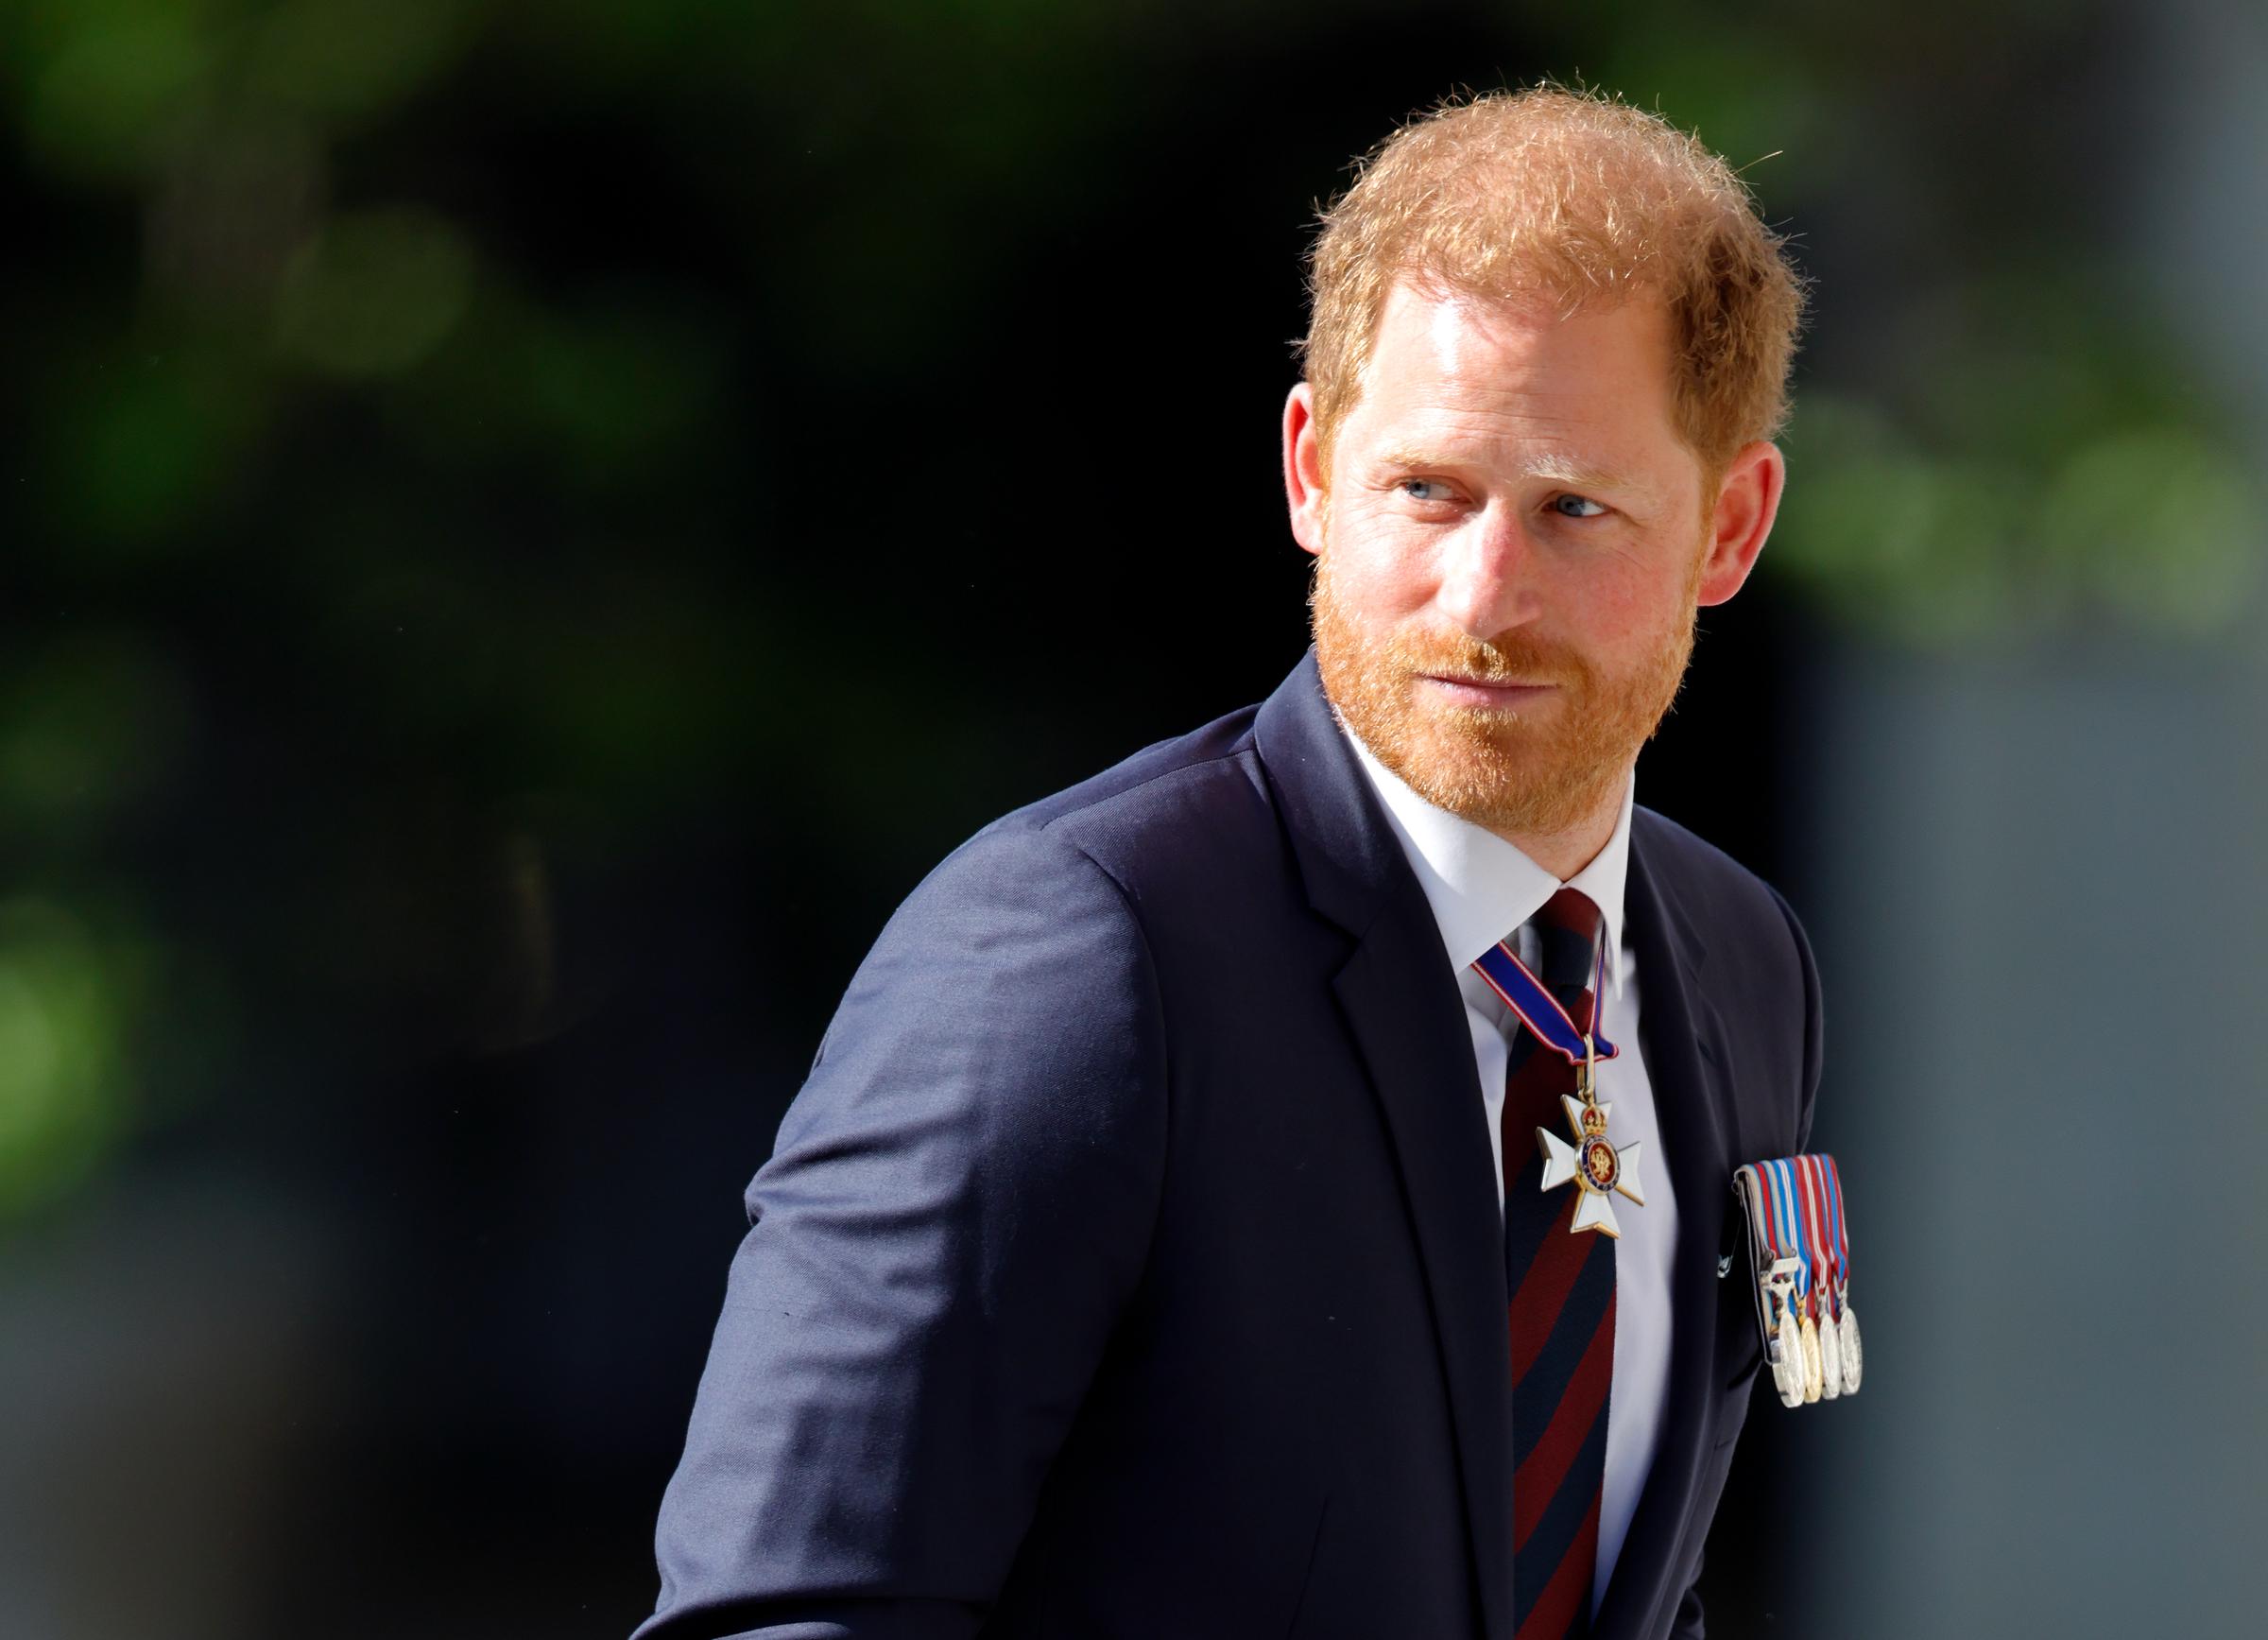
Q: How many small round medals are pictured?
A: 4